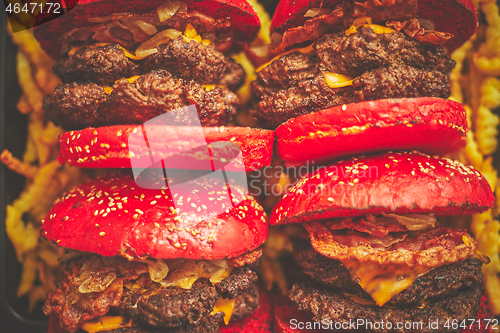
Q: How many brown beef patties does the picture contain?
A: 8